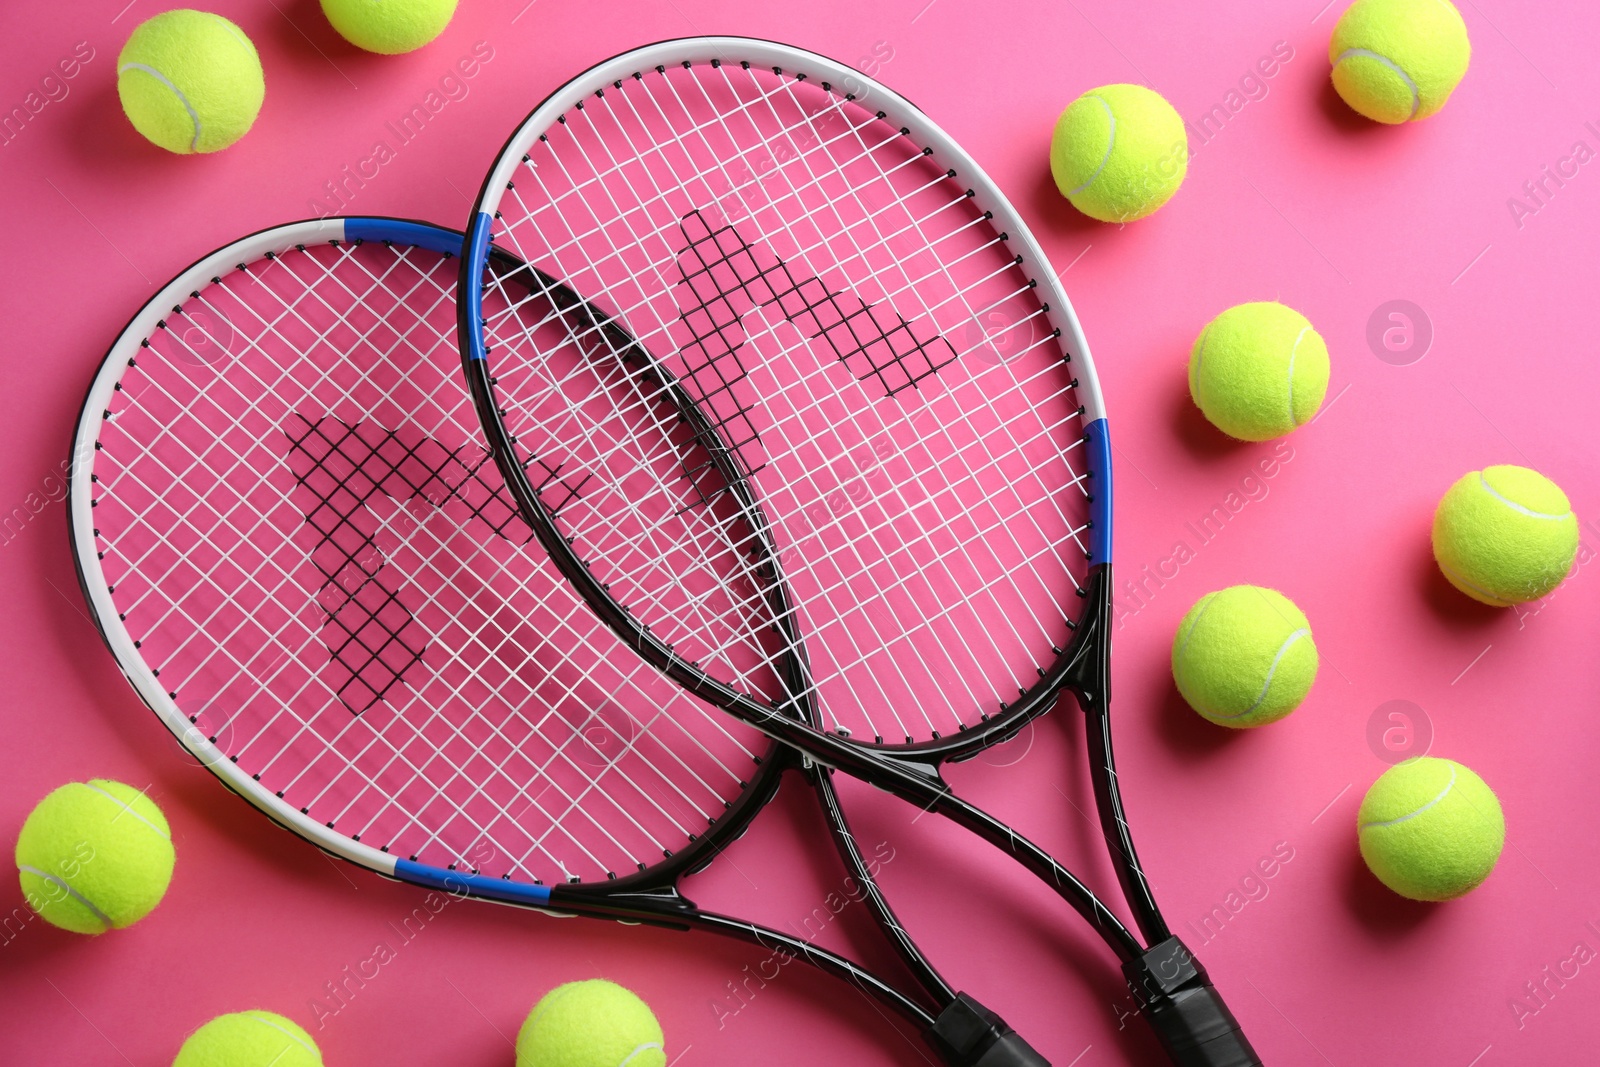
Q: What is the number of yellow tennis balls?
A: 11